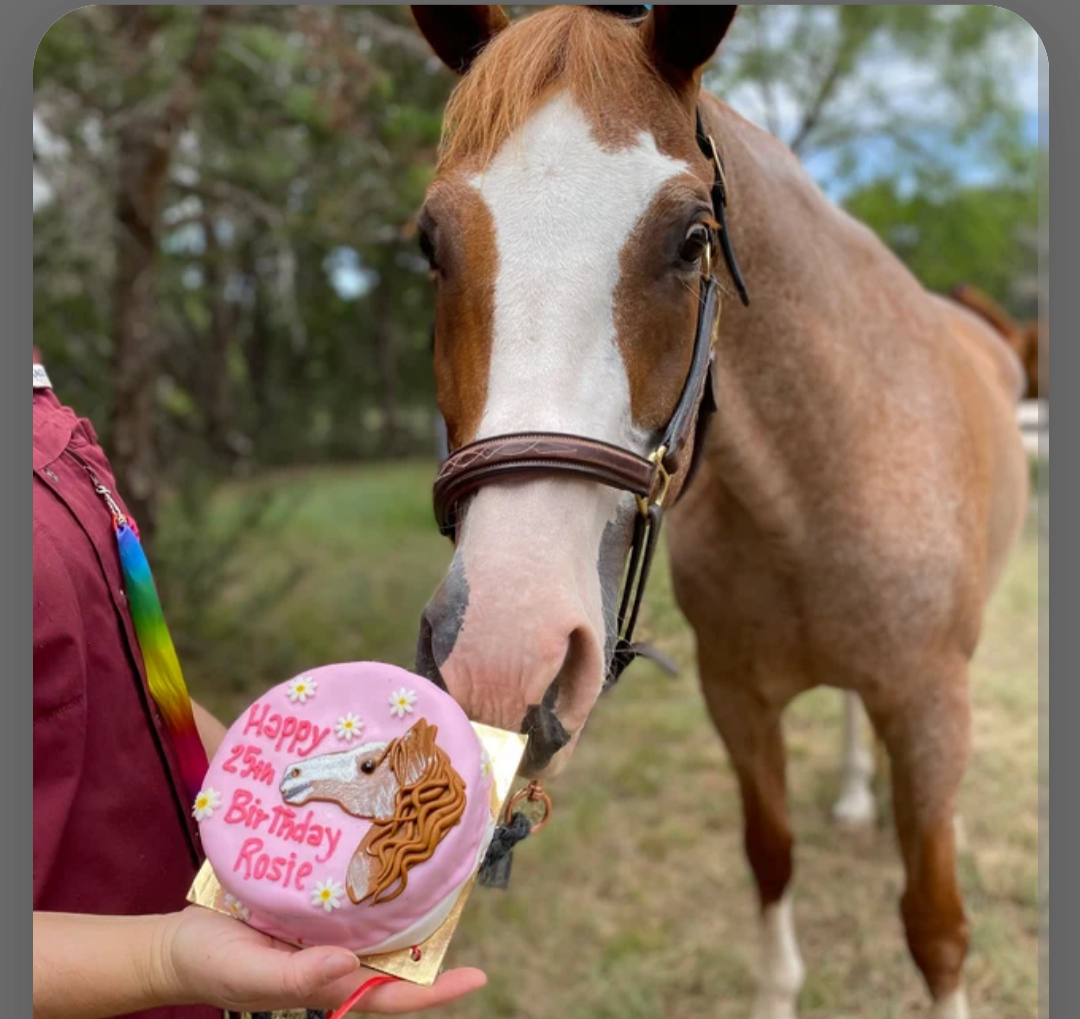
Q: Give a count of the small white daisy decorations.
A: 7